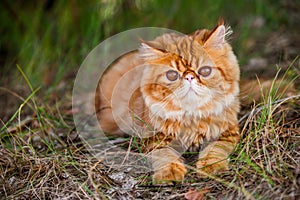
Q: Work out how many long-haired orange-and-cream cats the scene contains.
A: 1